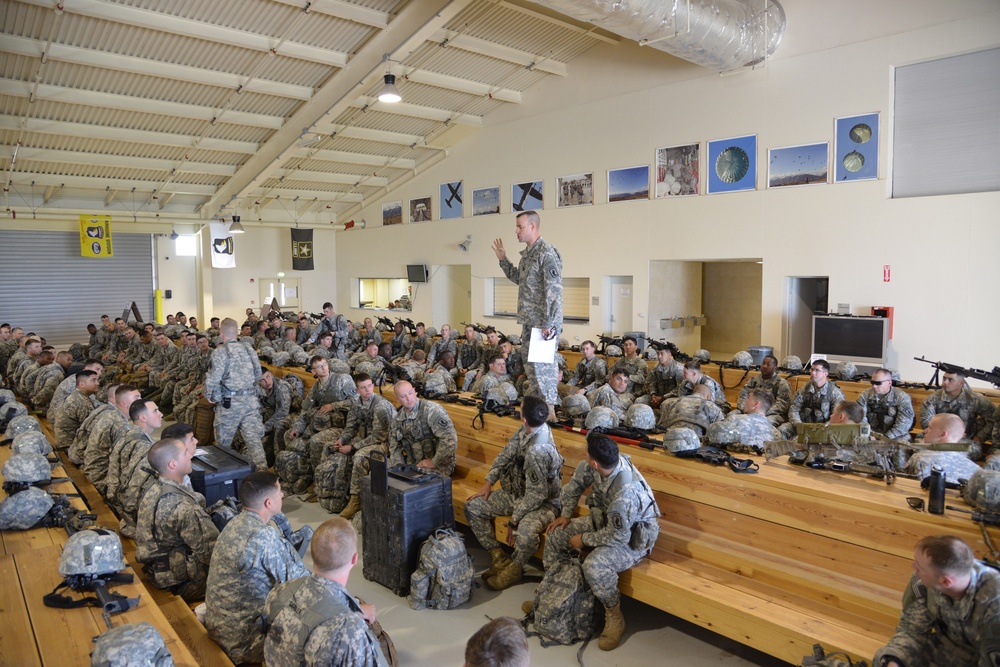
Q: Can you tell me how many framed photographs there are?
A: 11